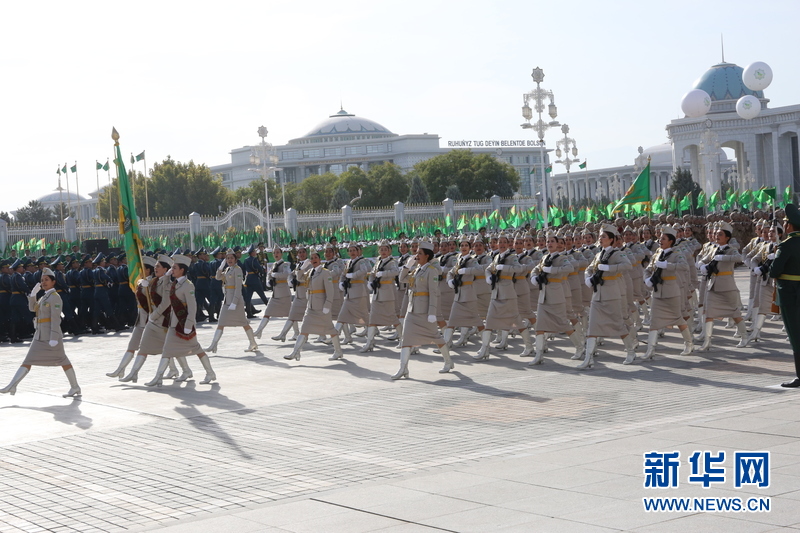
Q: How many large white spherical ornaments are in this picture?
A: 3